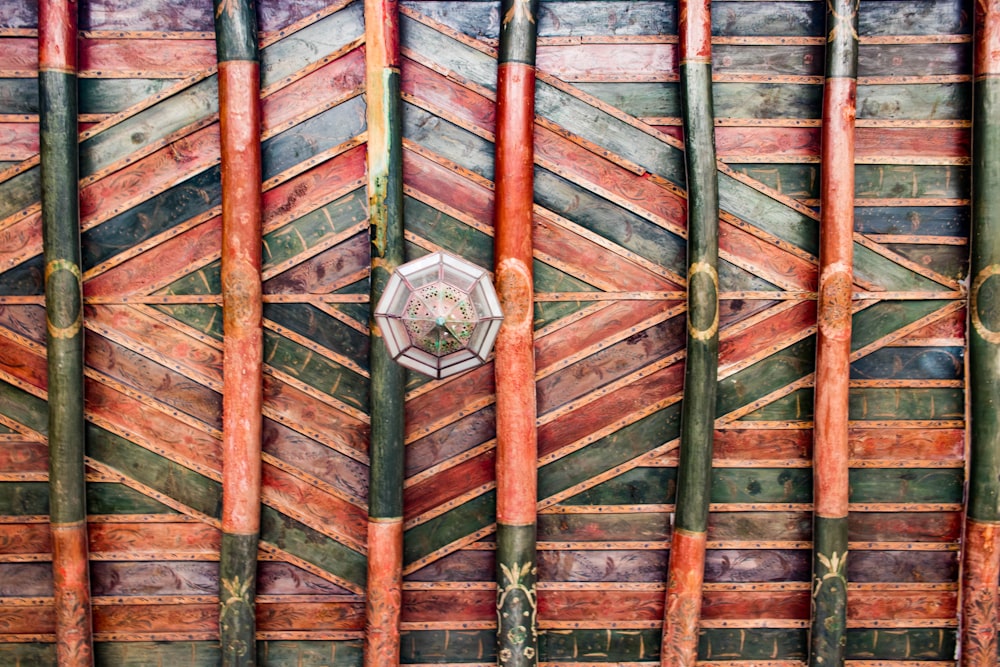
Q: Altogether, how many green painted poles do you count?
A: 4